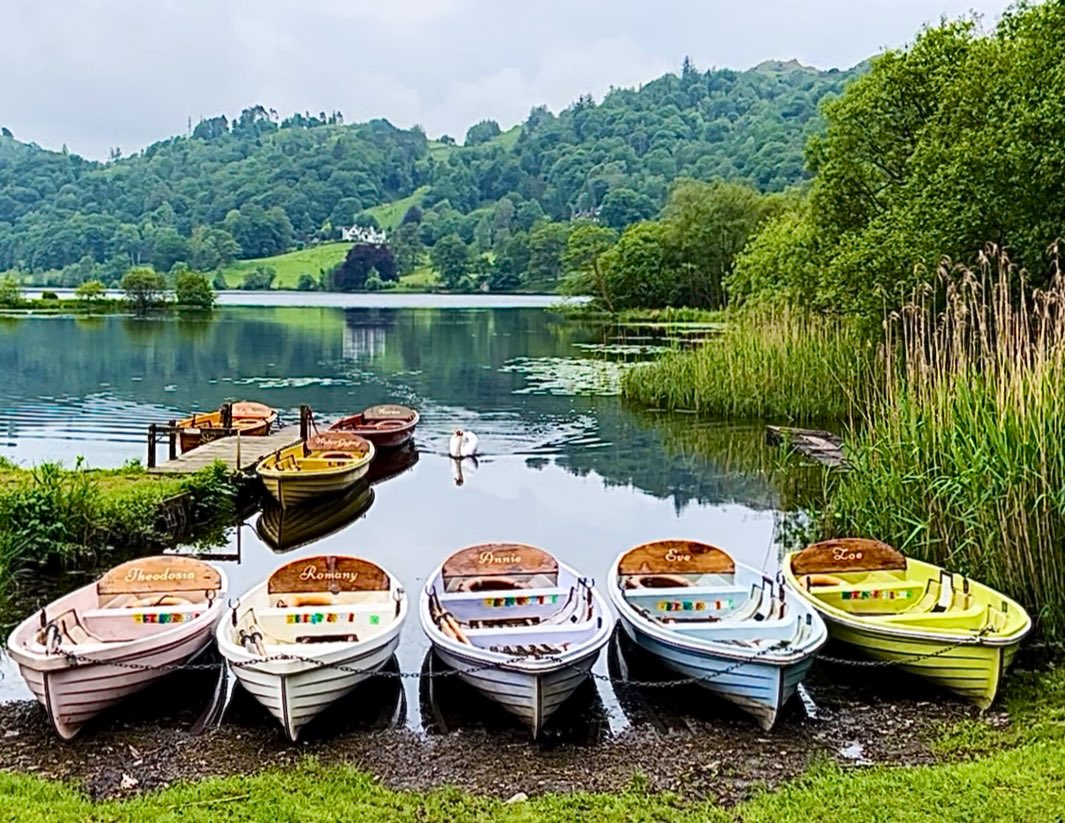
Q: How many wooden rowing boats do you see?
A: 8